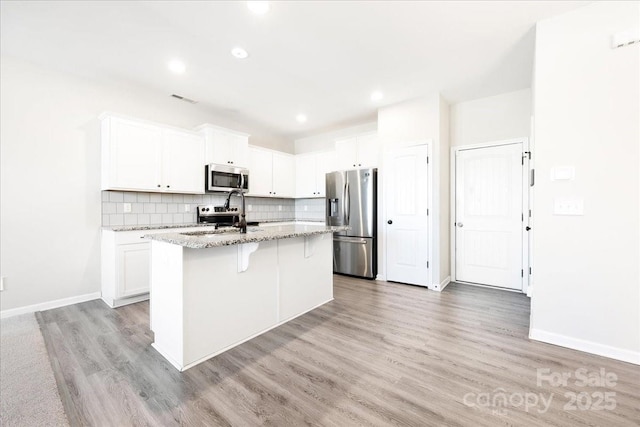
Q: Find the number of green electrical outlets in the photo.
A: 0